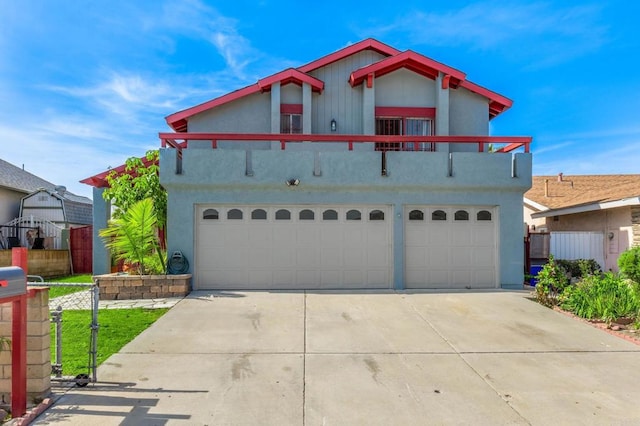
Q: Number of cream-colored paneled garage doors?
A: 2